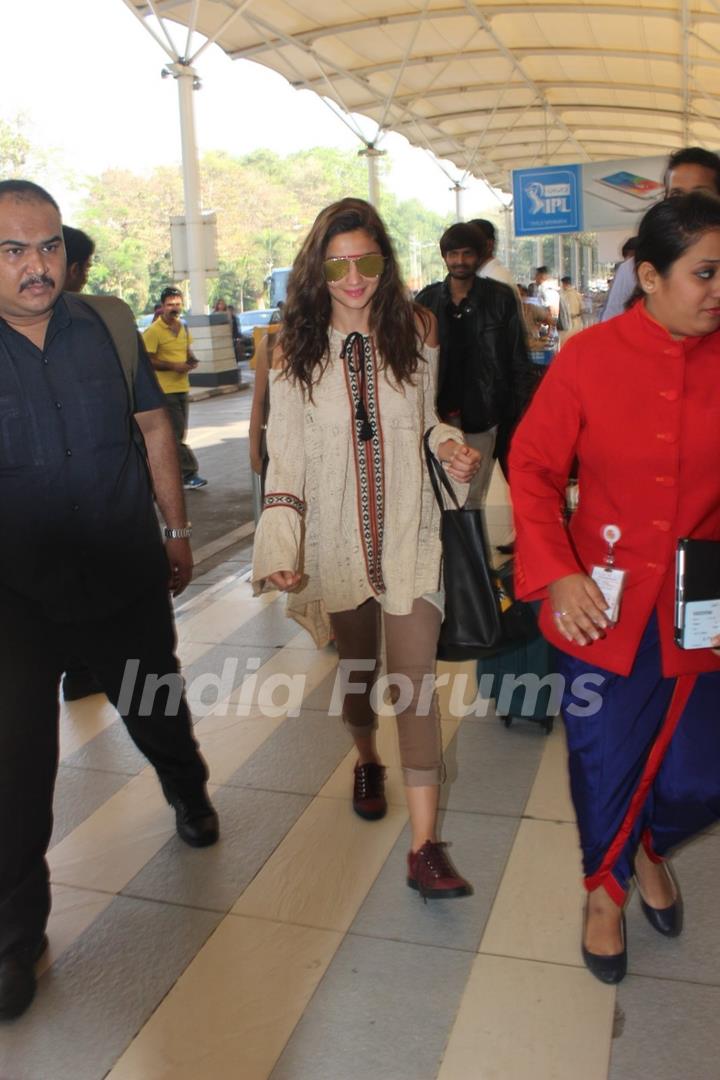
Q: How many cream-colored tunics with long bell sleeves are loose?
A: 1